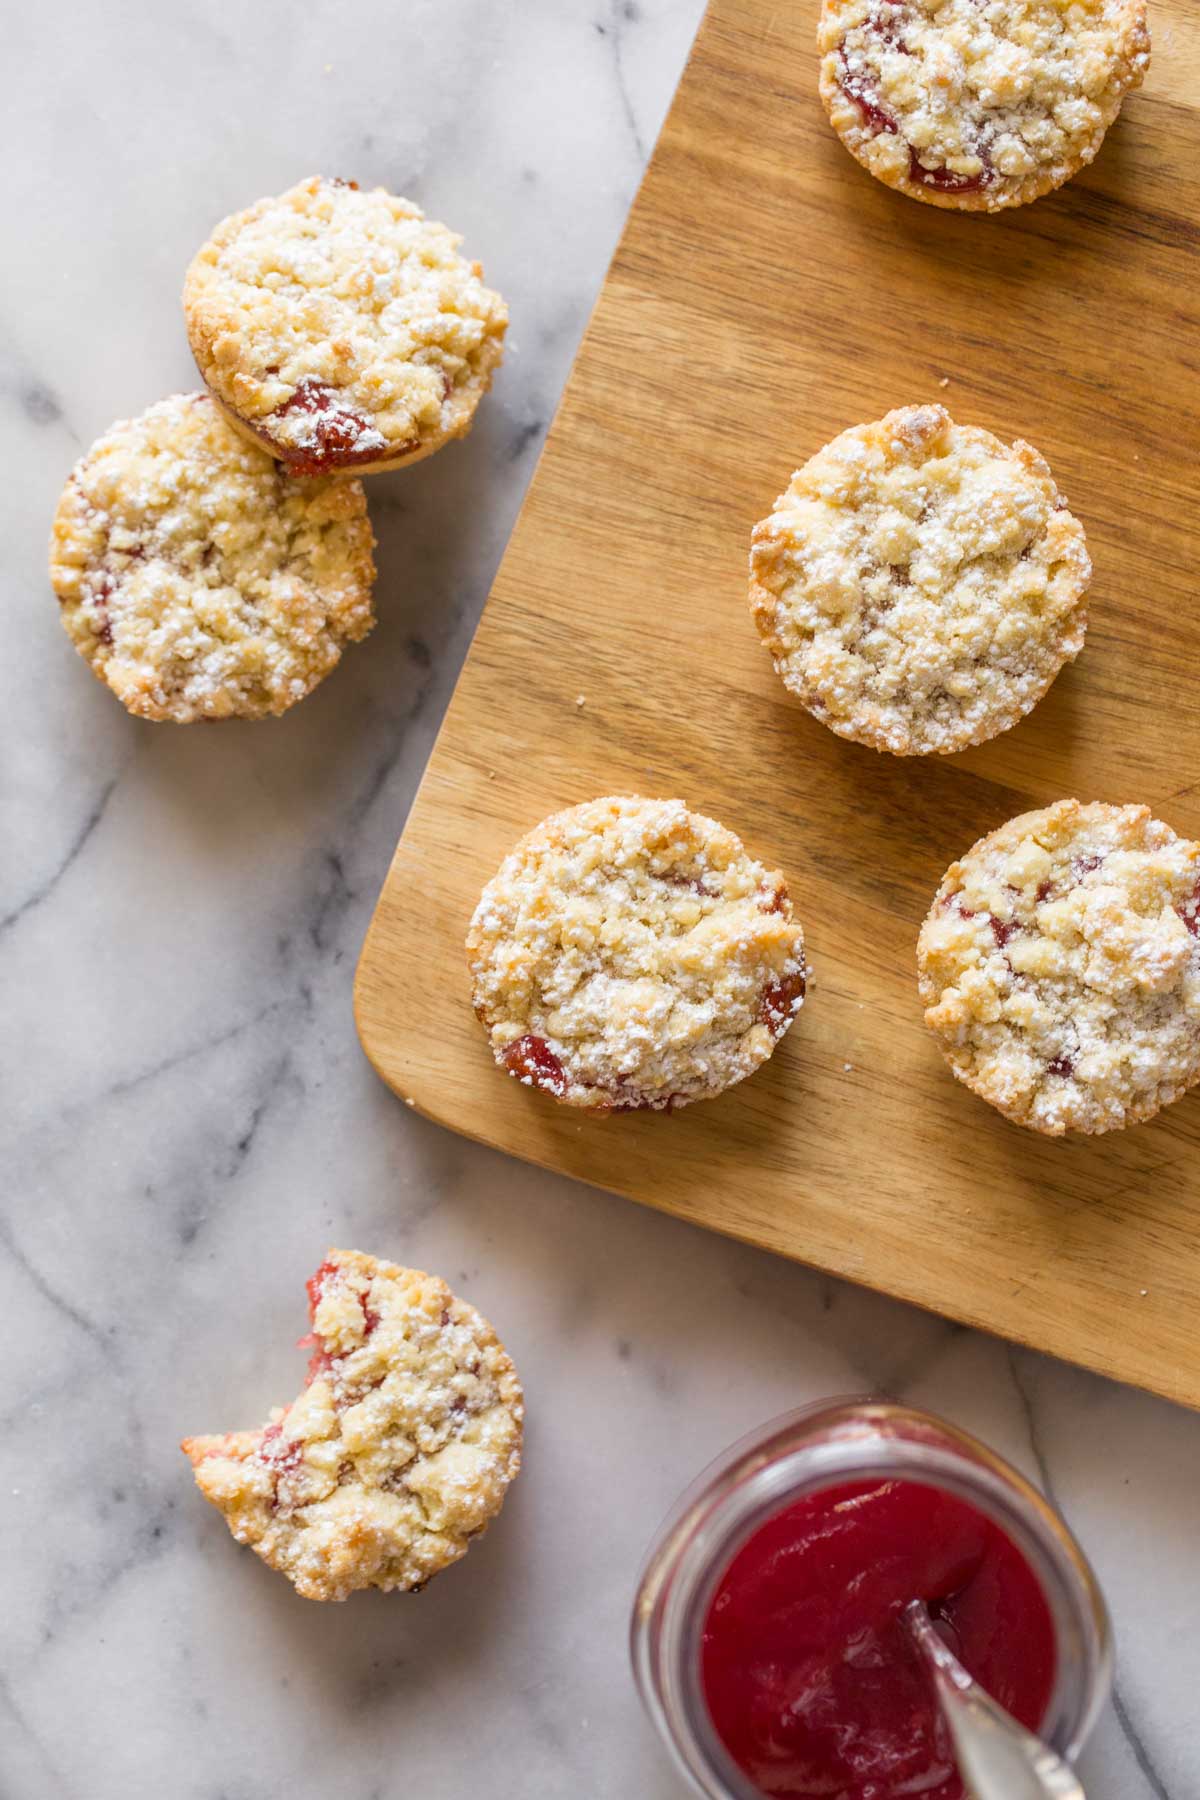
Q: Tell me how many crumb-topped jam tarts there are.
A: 7